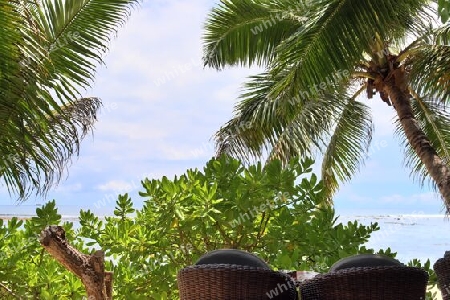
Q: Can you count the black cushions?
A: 2